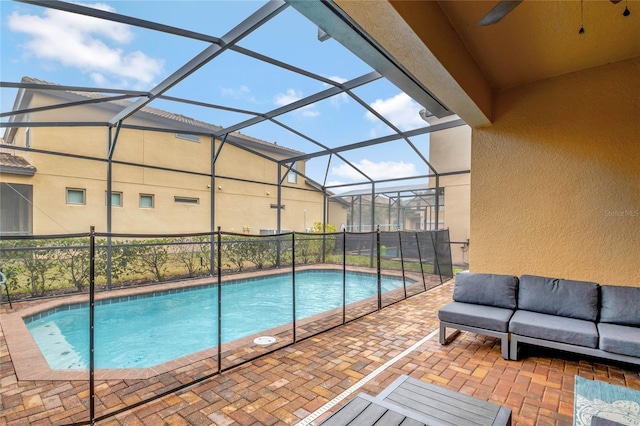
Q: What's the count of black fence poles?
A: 9